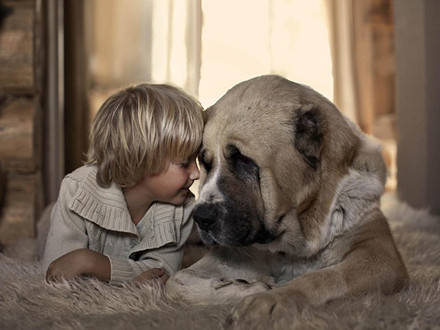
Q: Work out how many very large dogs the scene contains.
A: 1